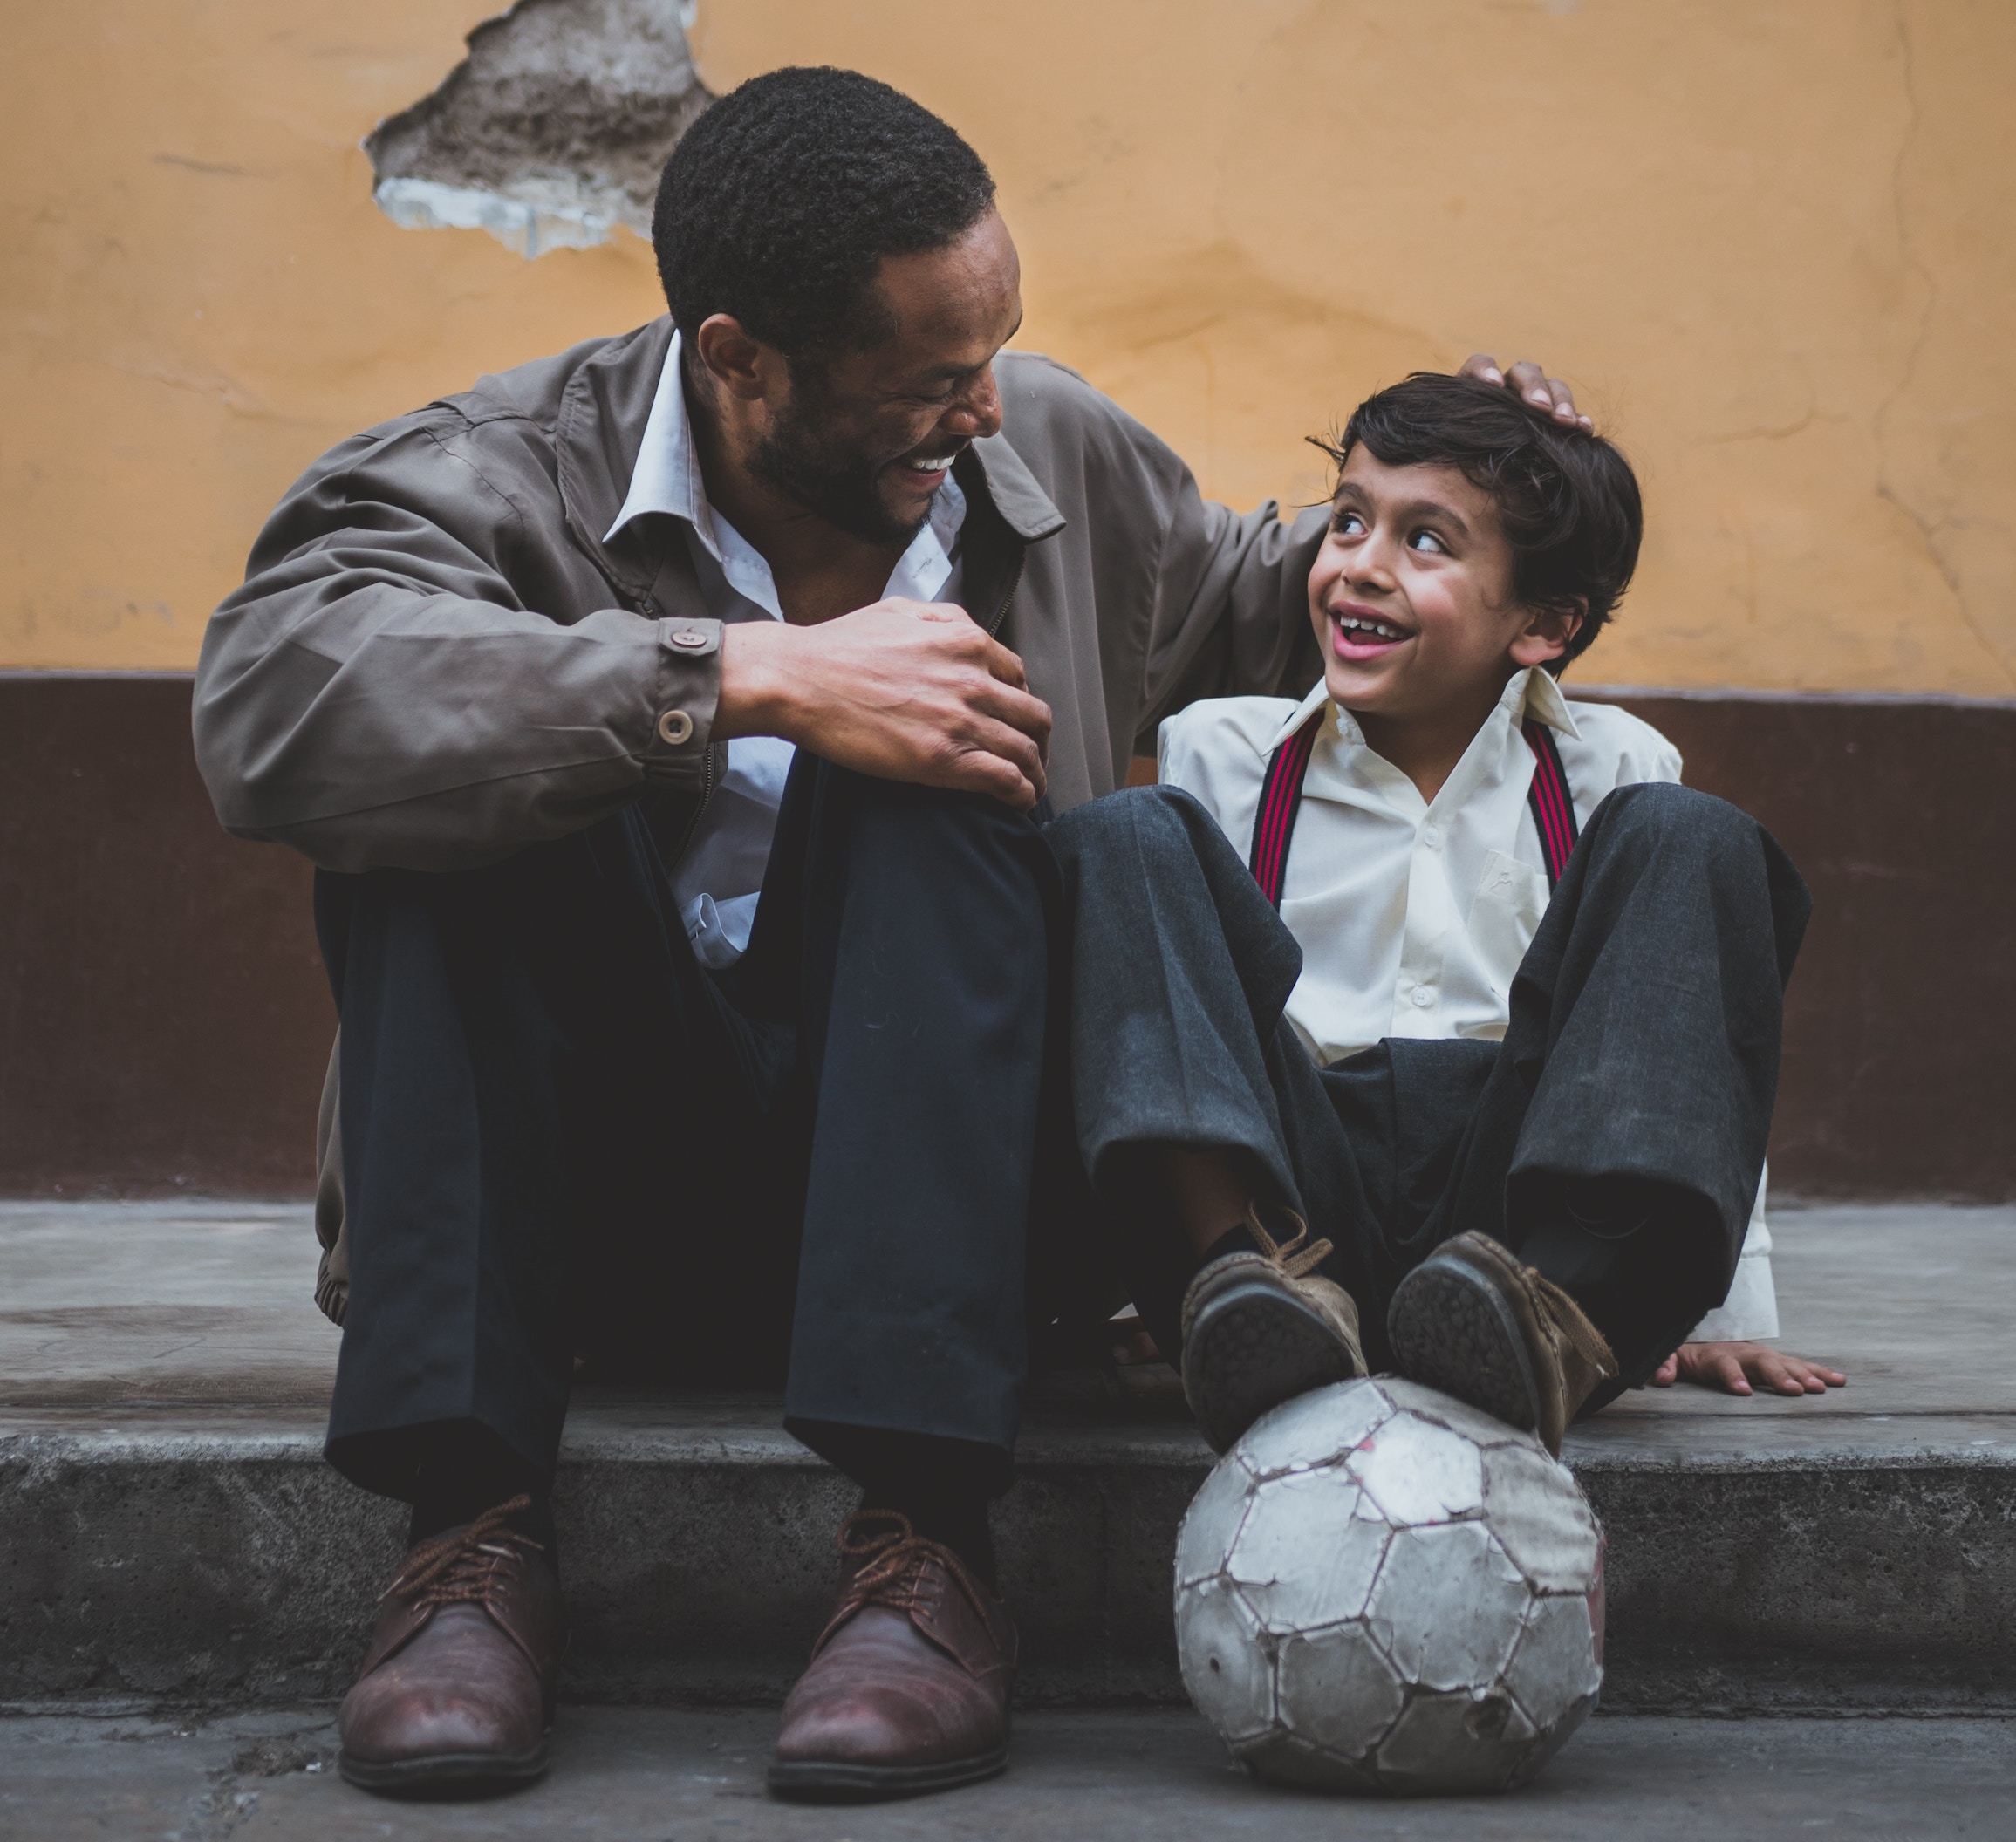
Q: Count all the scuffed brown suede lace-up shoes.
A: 2